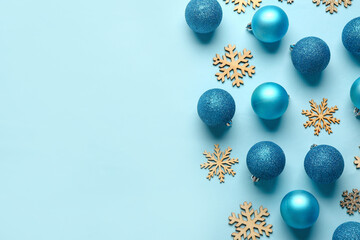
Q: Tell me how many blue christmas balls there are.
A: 11